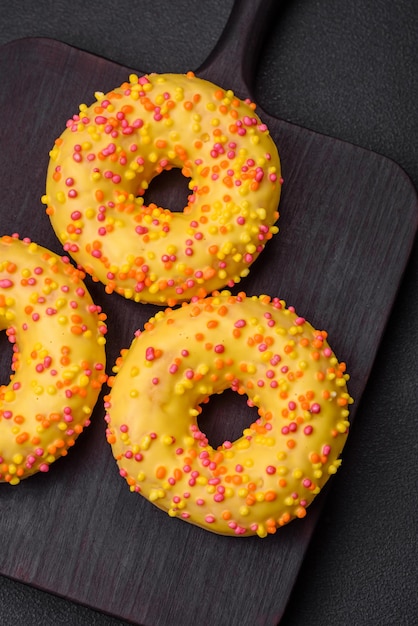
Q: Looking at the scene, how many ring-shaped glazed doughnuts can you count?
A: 3